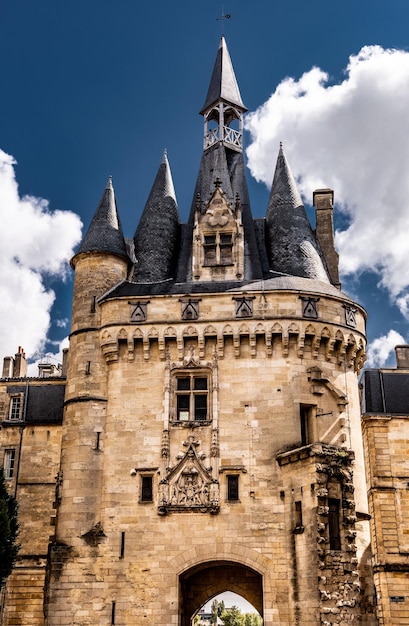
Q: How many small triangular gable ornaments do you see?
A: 5